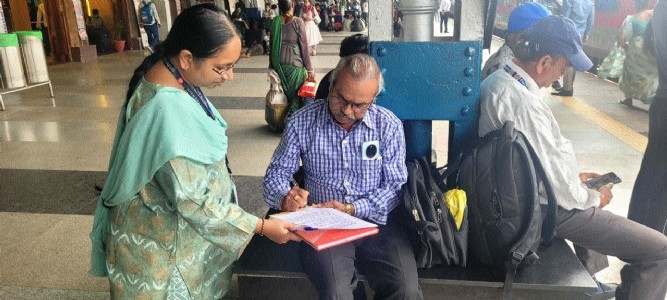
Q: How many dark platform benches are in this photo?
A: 1